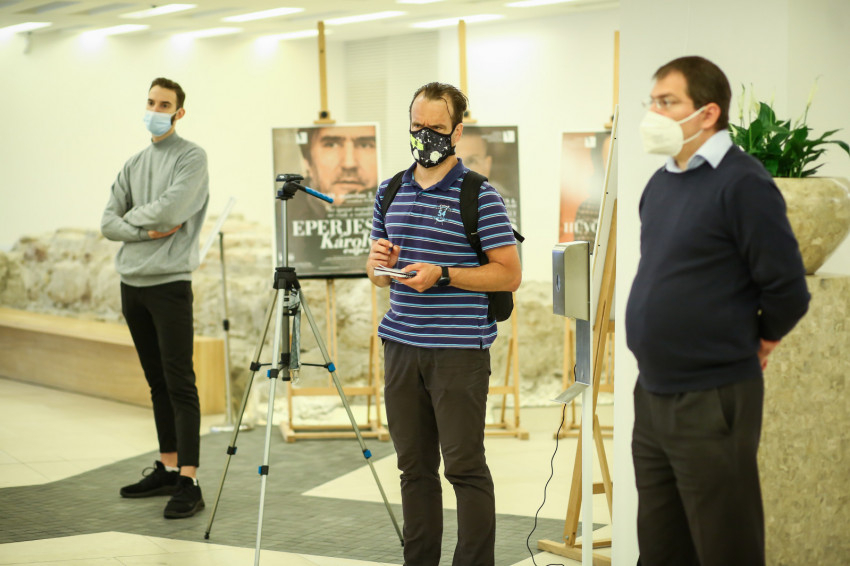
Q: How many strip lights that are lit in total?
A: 10